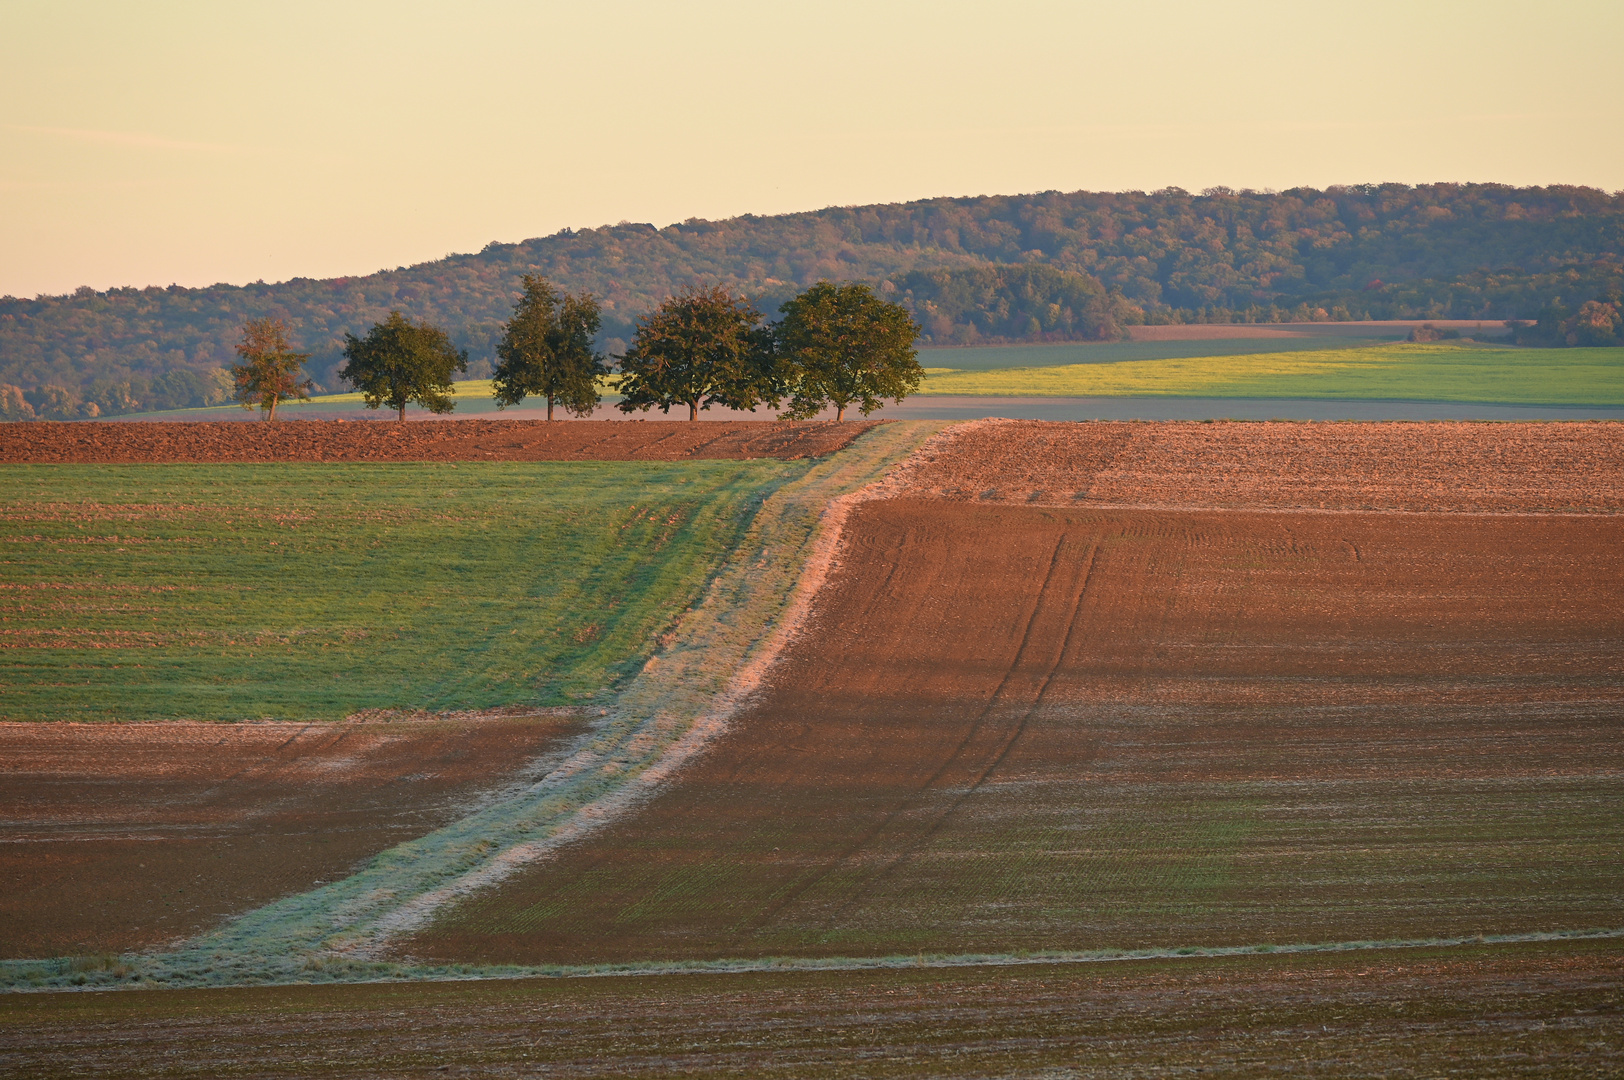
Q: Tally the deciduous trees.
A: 5